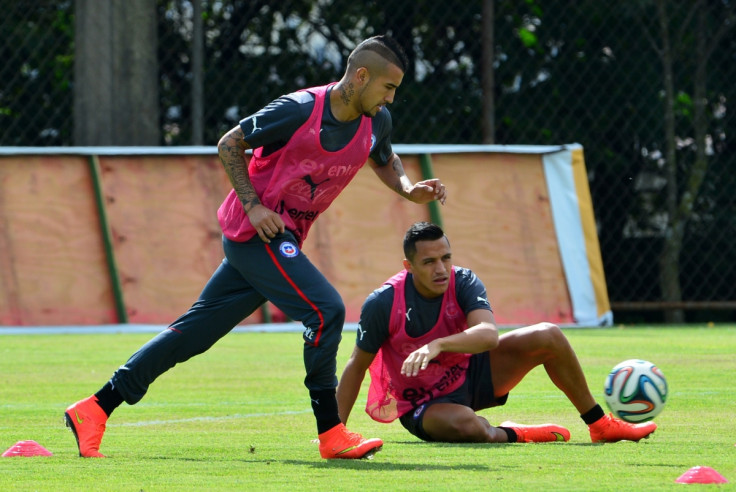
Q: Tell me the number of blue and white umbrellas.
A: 0